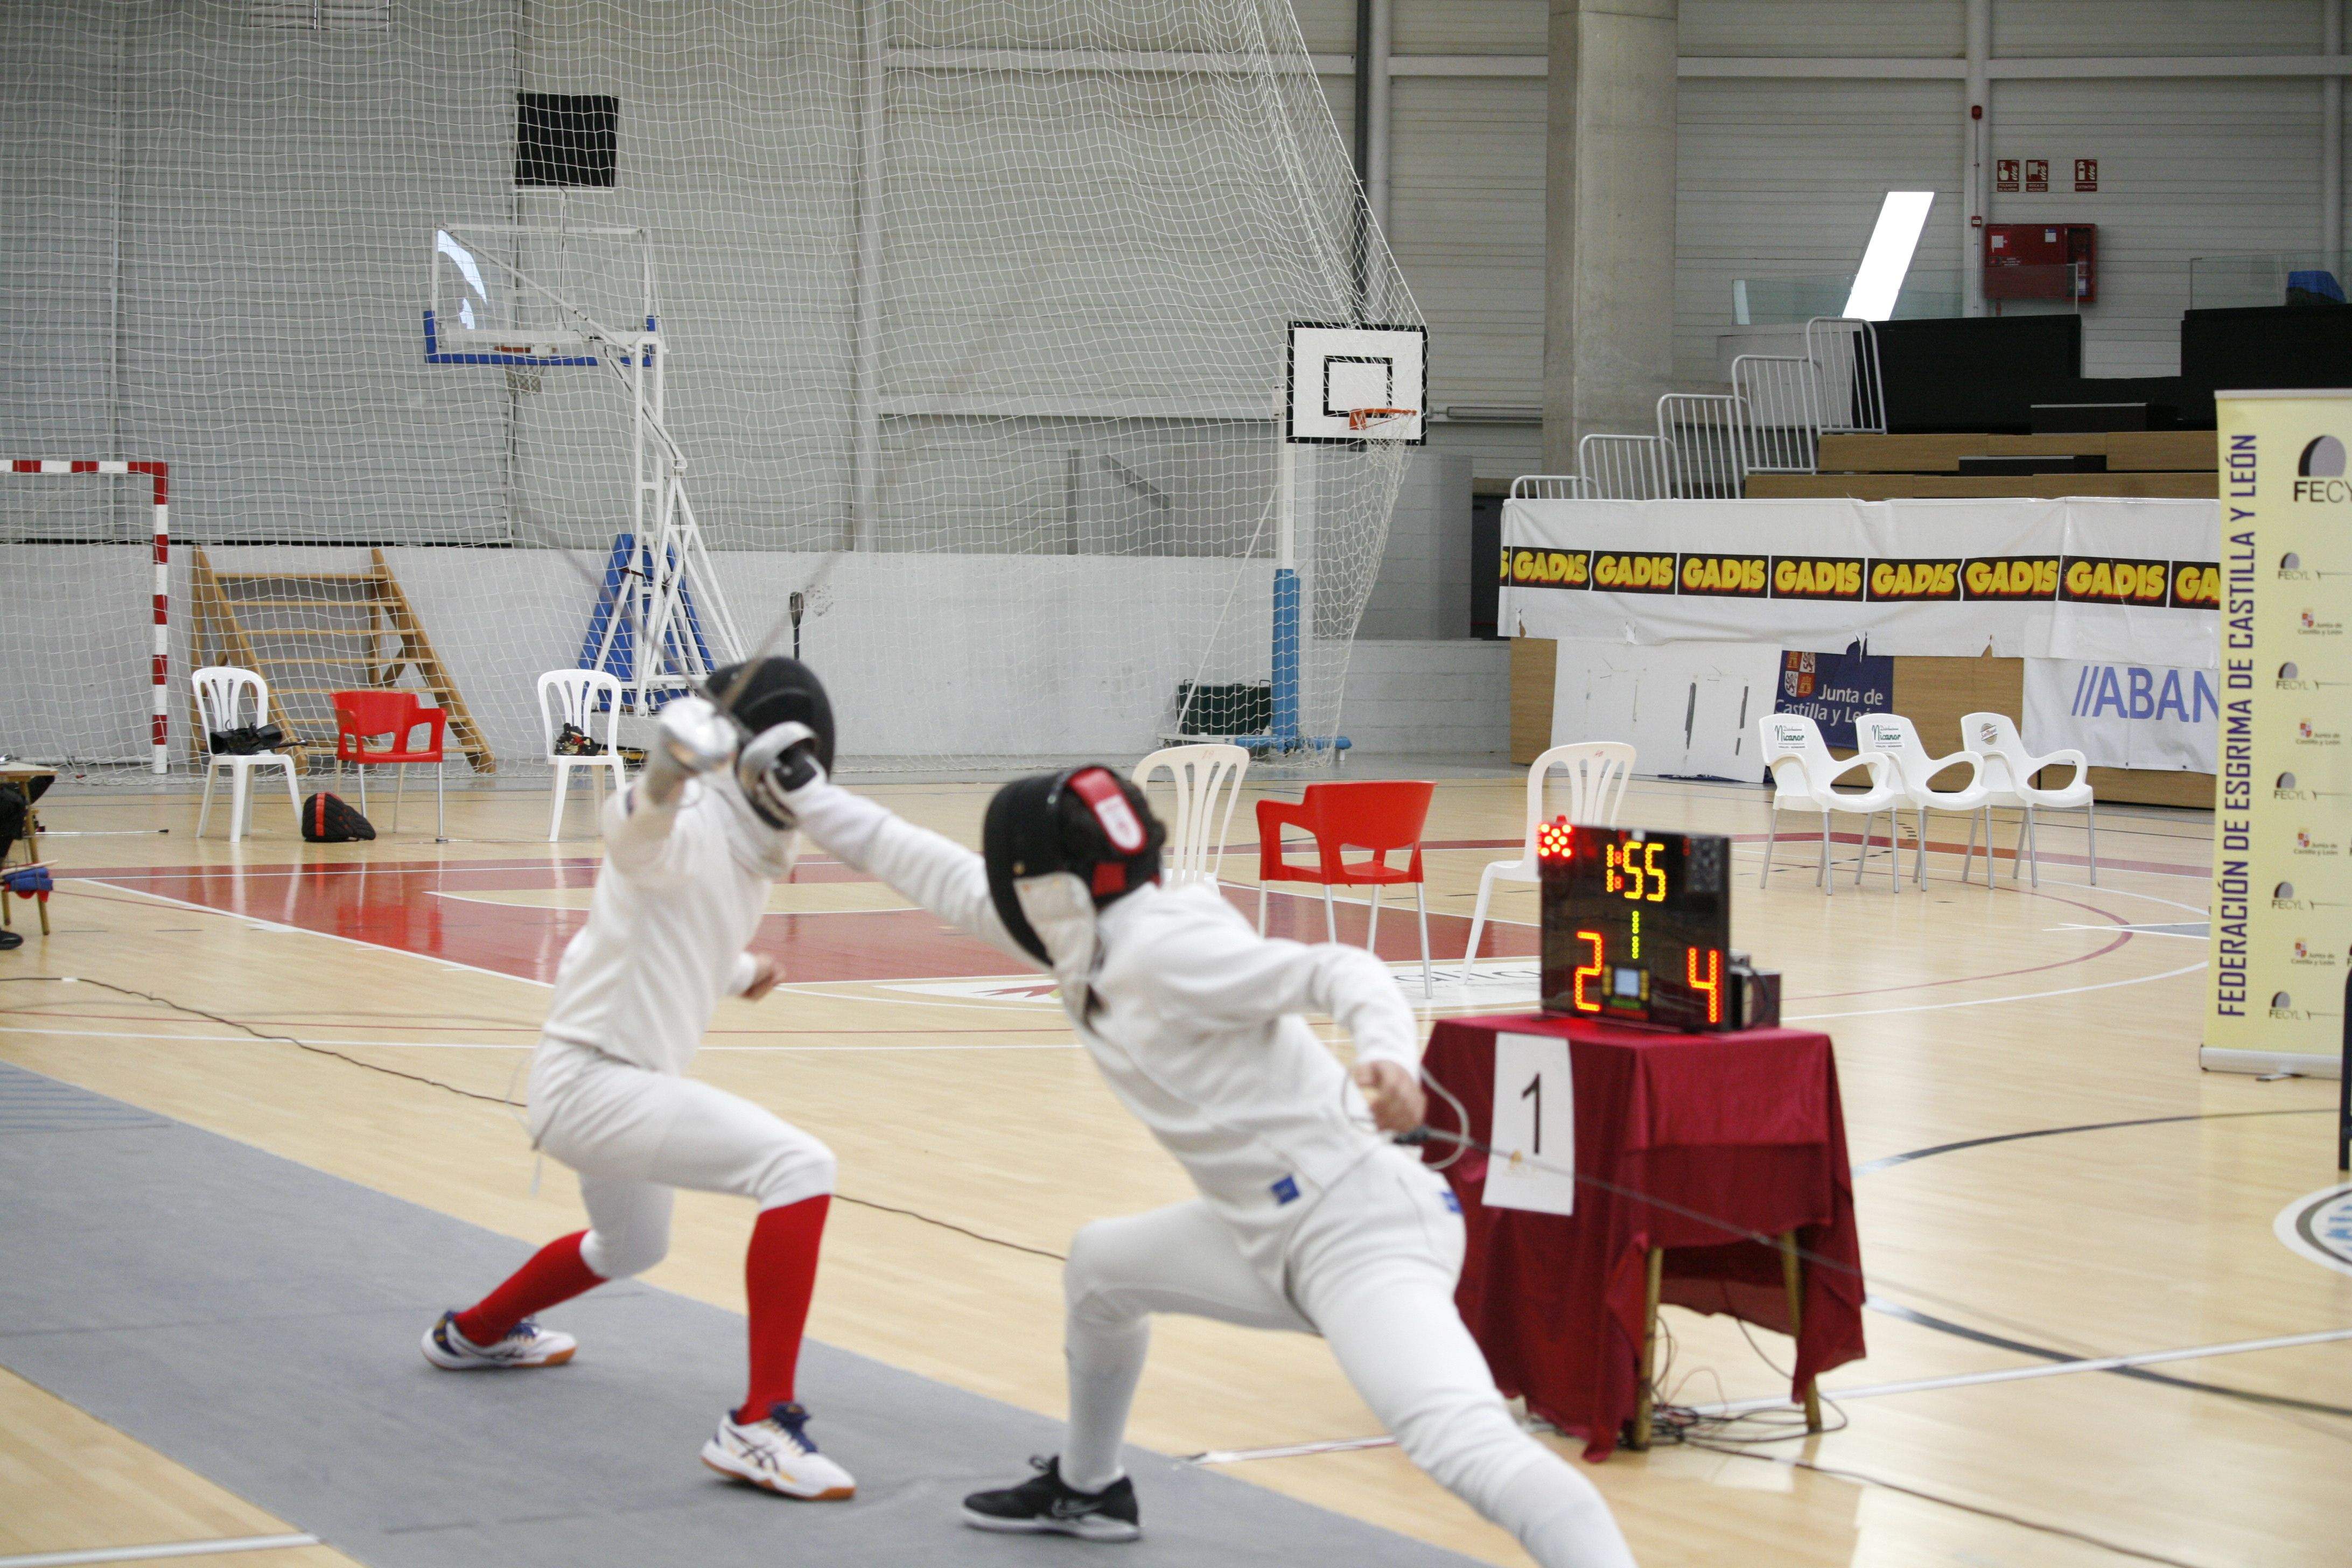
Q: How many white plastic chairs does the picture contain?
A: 7